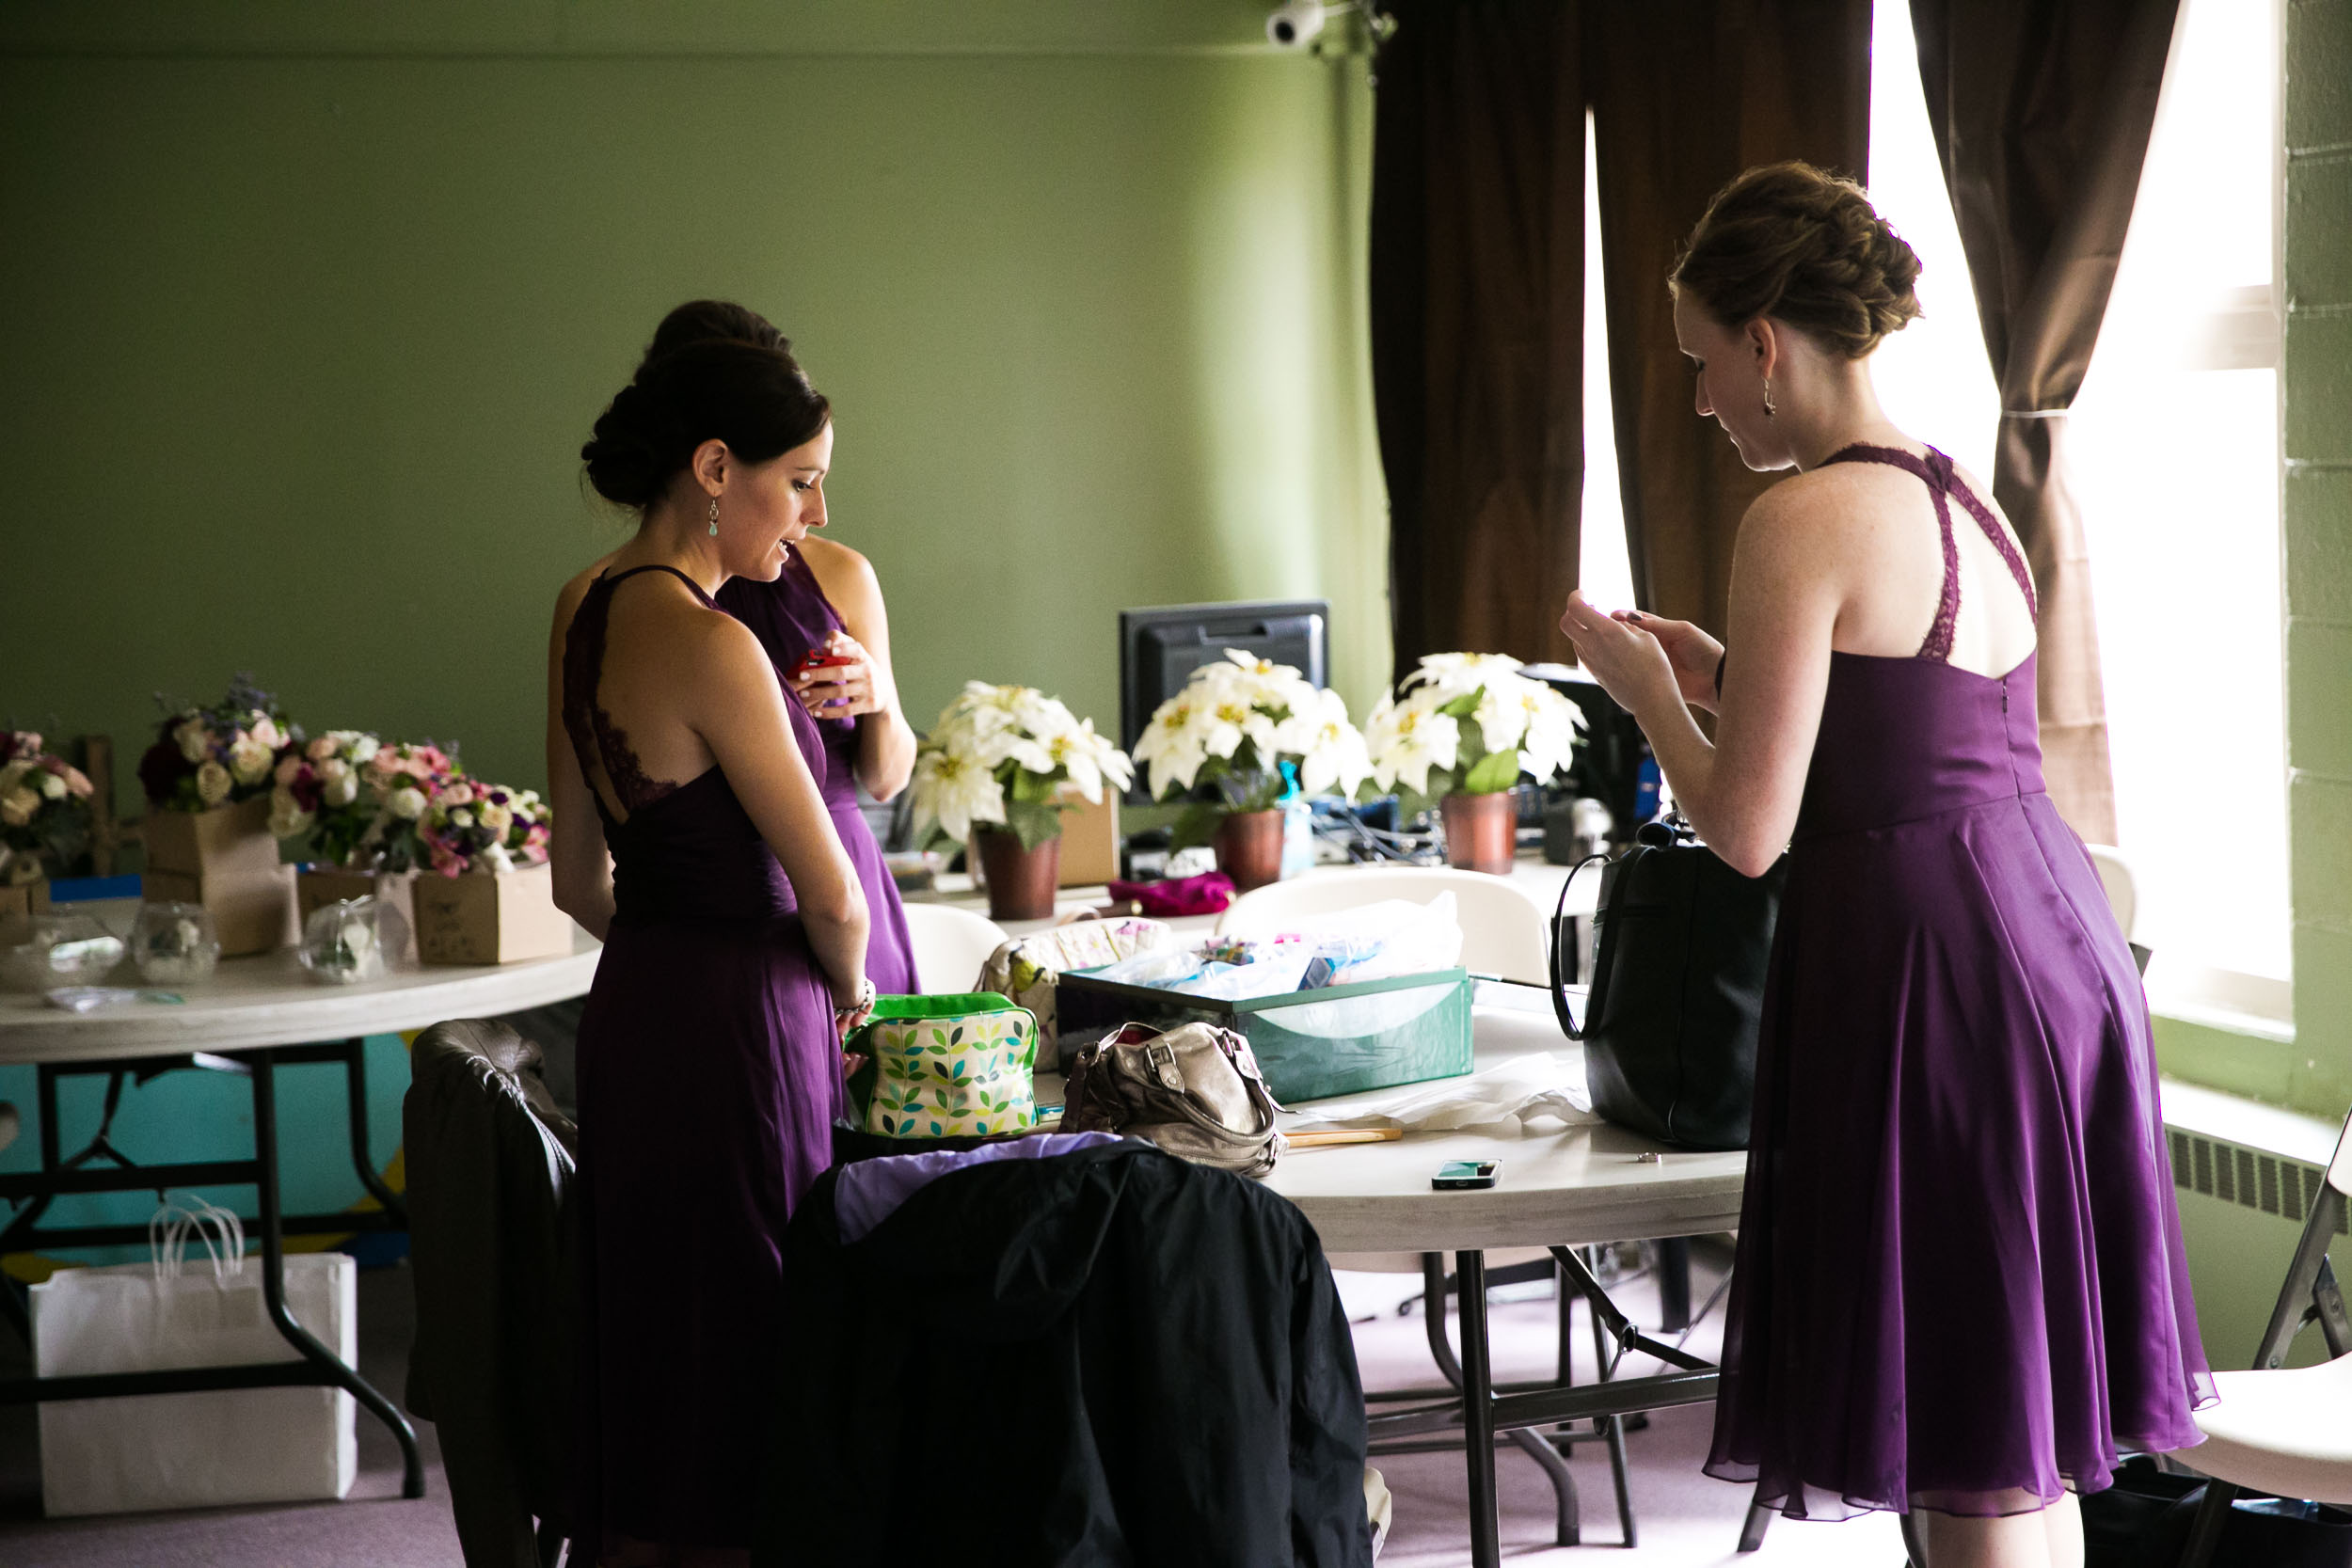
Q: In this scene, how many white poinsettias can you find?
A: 3